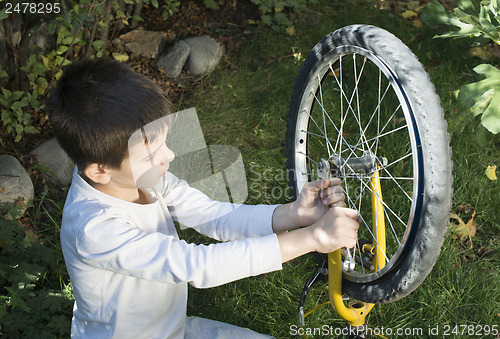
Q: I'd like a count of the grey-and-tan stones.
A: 5